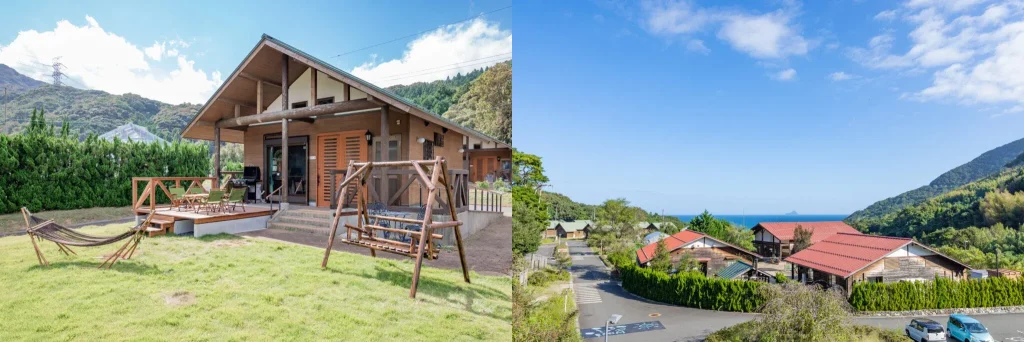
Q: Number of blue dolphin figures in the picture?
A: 0